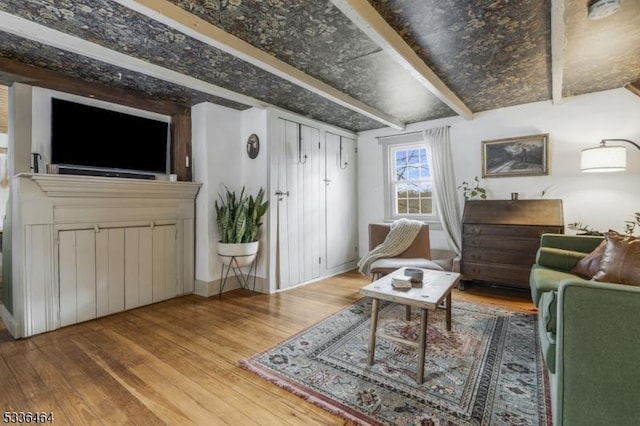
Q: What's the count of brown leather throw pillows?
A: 2